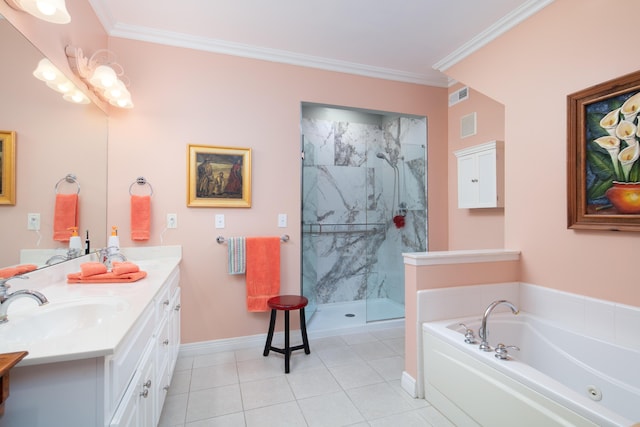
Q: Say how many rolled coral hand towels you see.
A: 2